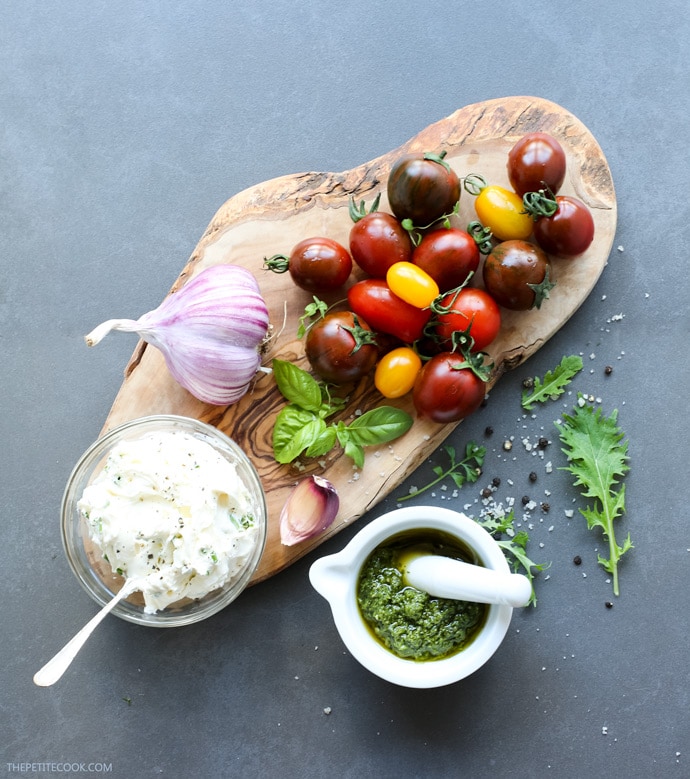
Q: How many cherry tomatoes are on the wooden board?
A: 14